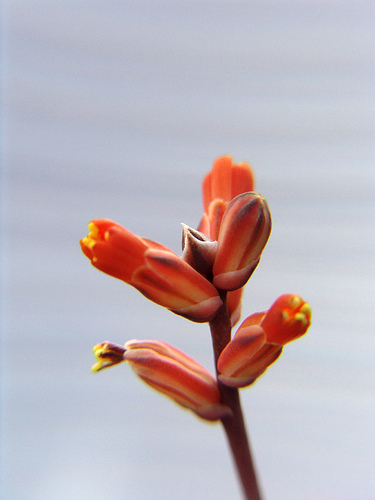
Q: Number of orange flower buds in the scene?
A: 5